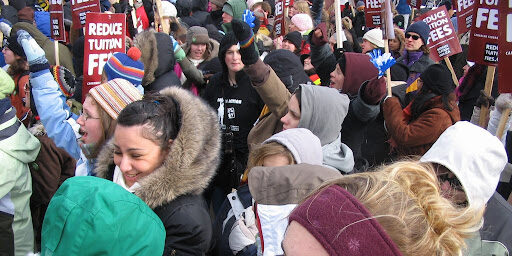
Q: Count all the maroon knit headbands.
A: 1